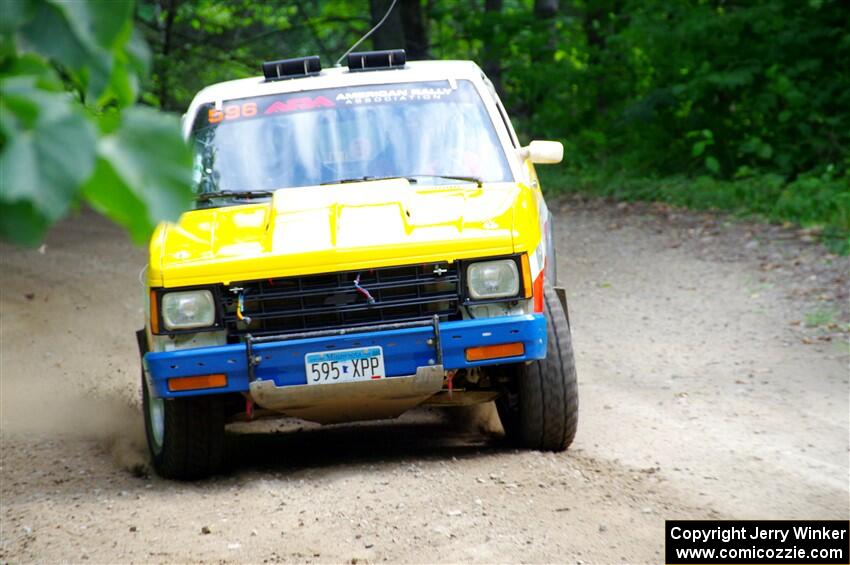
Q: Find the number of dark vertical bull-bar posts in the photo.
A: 2